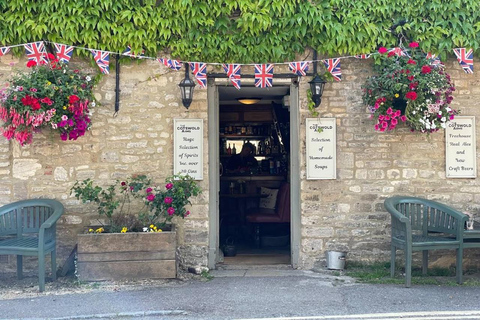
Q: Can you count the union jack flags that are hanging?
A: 15